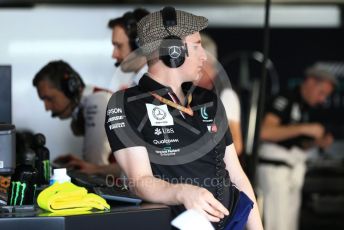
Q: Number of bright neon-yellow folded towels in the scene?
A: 1